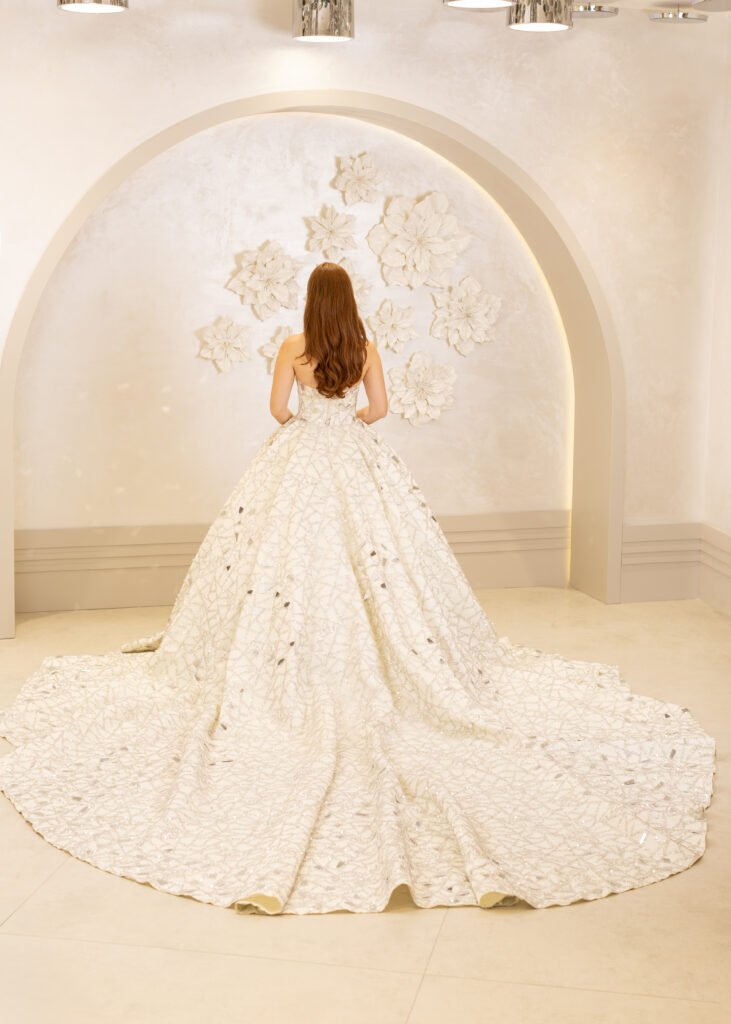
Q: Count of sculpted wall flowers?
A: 10